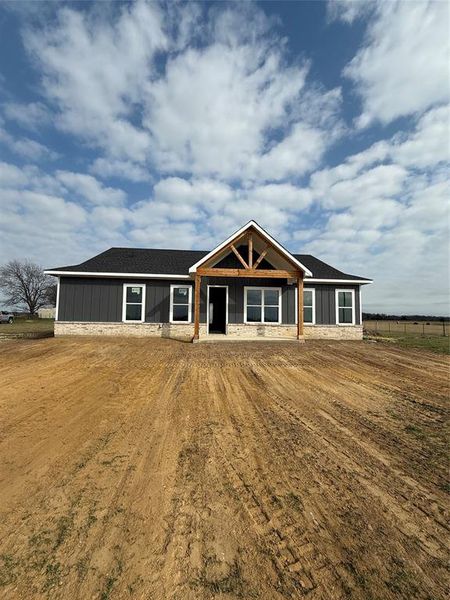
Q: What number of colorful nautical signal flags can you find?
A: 0